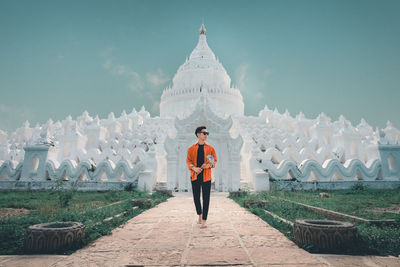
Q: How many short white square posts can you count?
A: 2